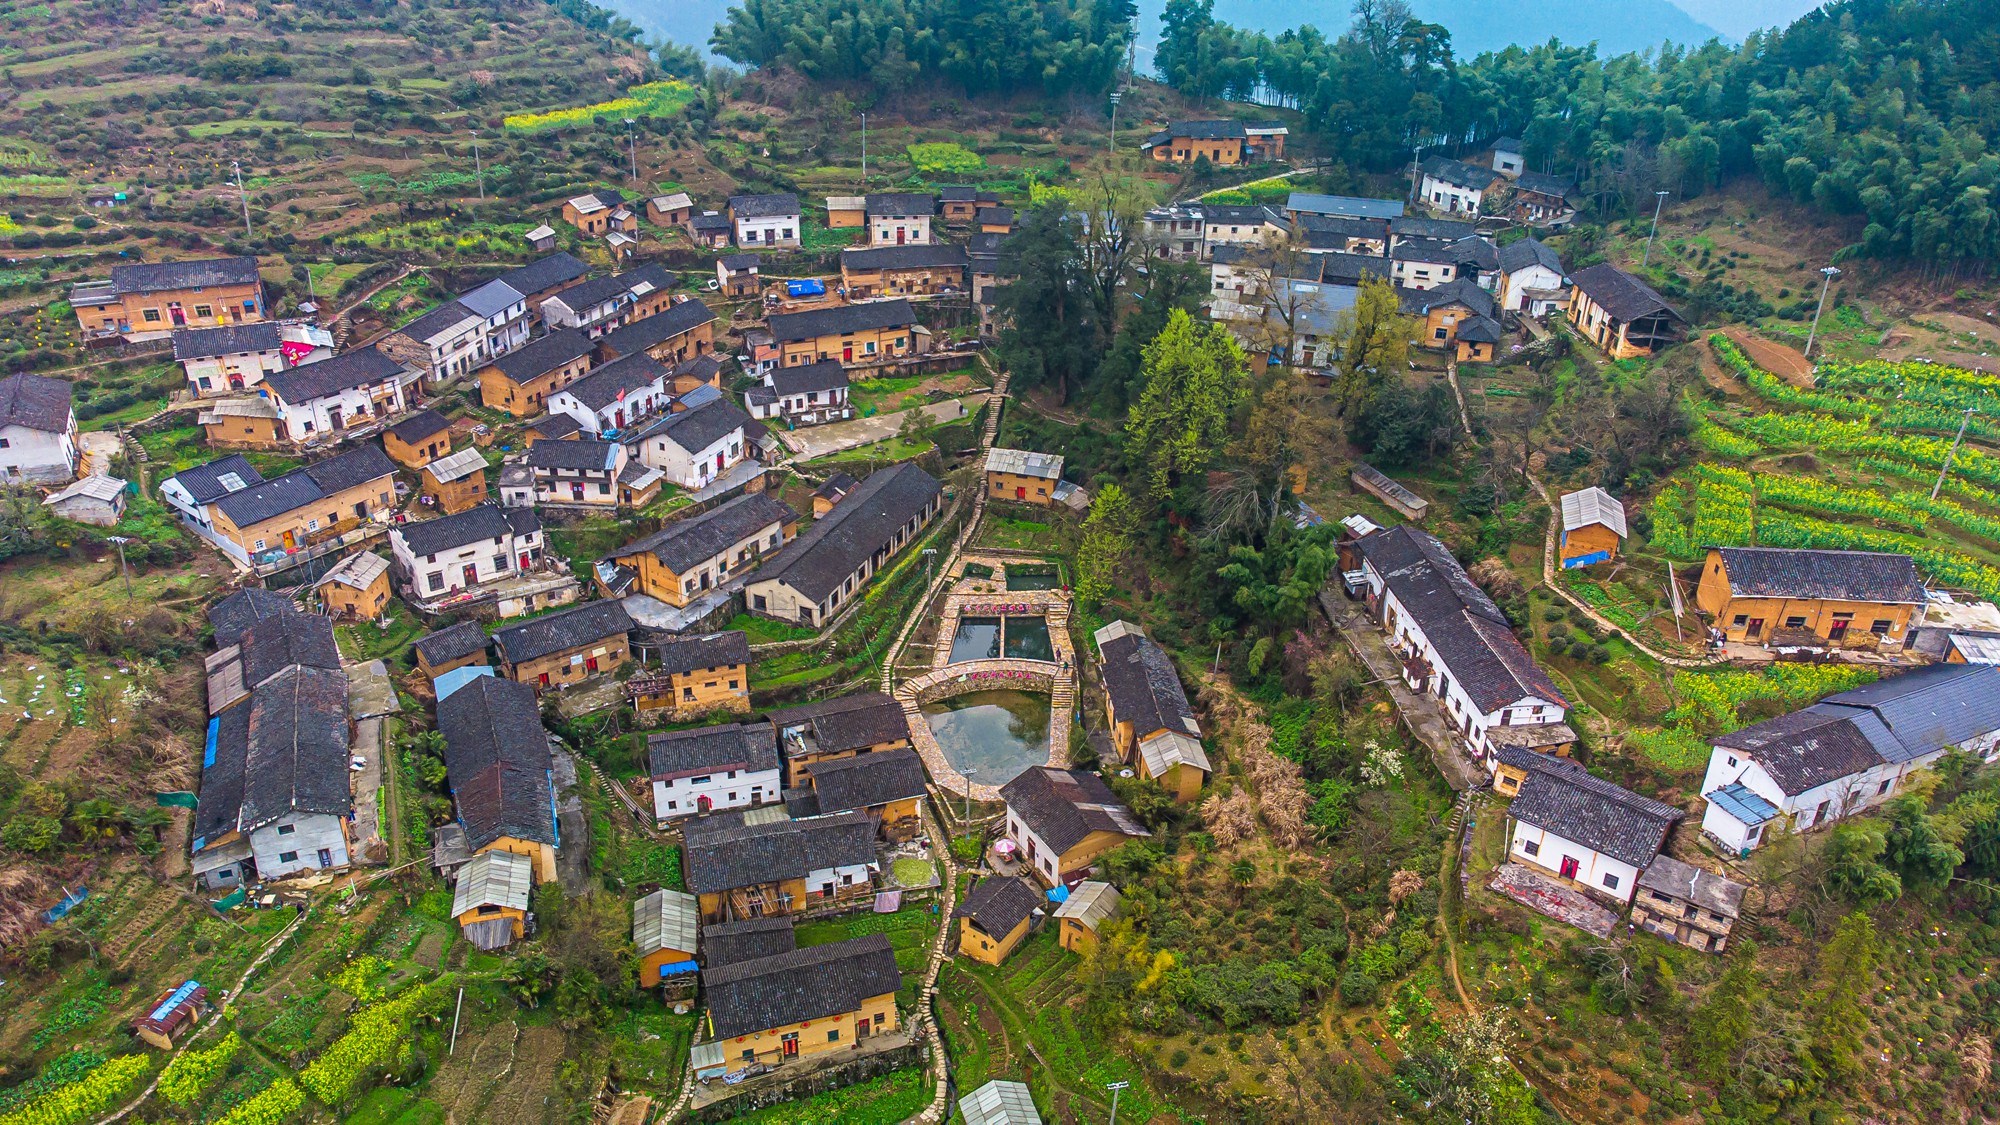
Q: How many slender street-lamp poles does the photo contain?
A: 13